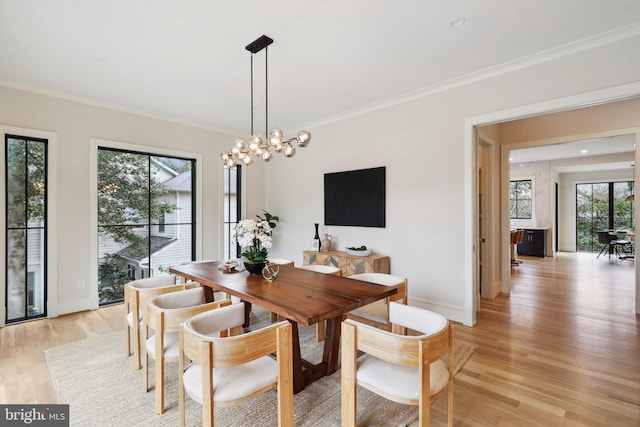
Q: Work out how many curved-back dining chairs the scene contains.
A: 8